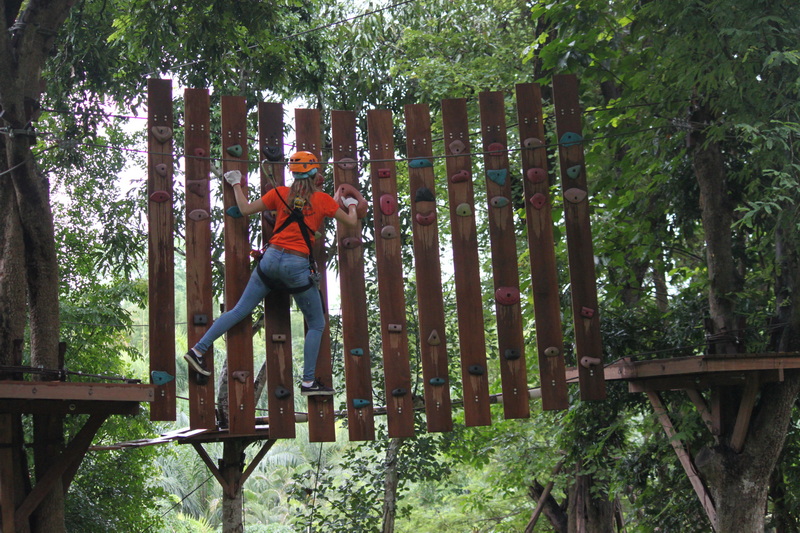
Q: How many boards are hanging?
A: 12